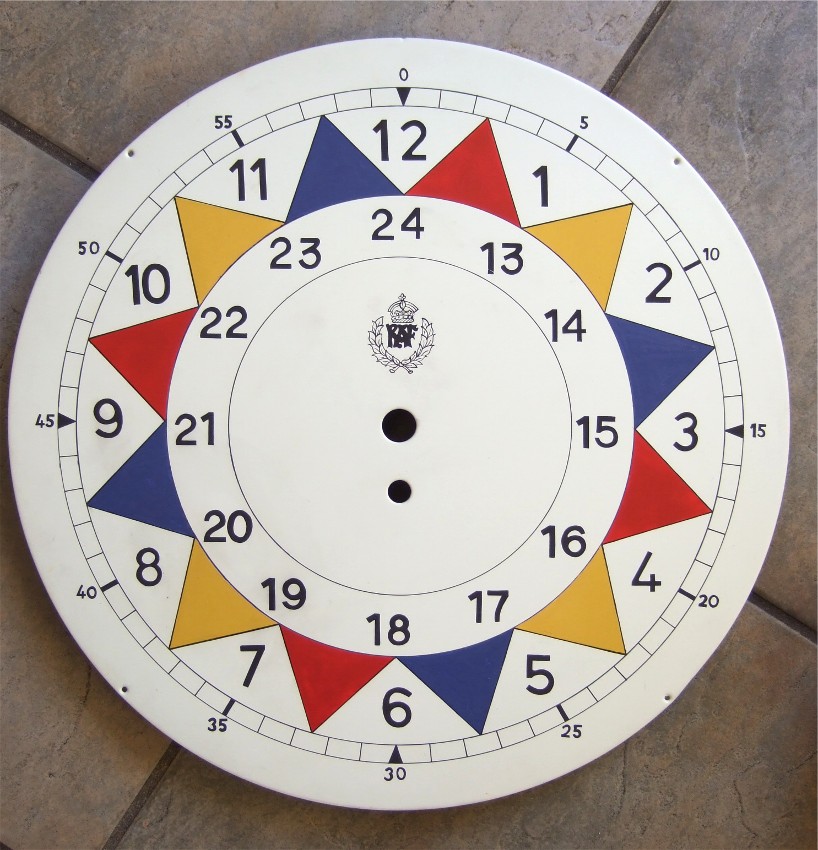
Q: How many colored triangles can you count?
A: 12